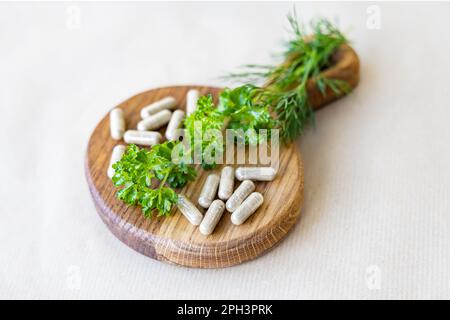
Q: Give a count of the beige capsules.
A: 14